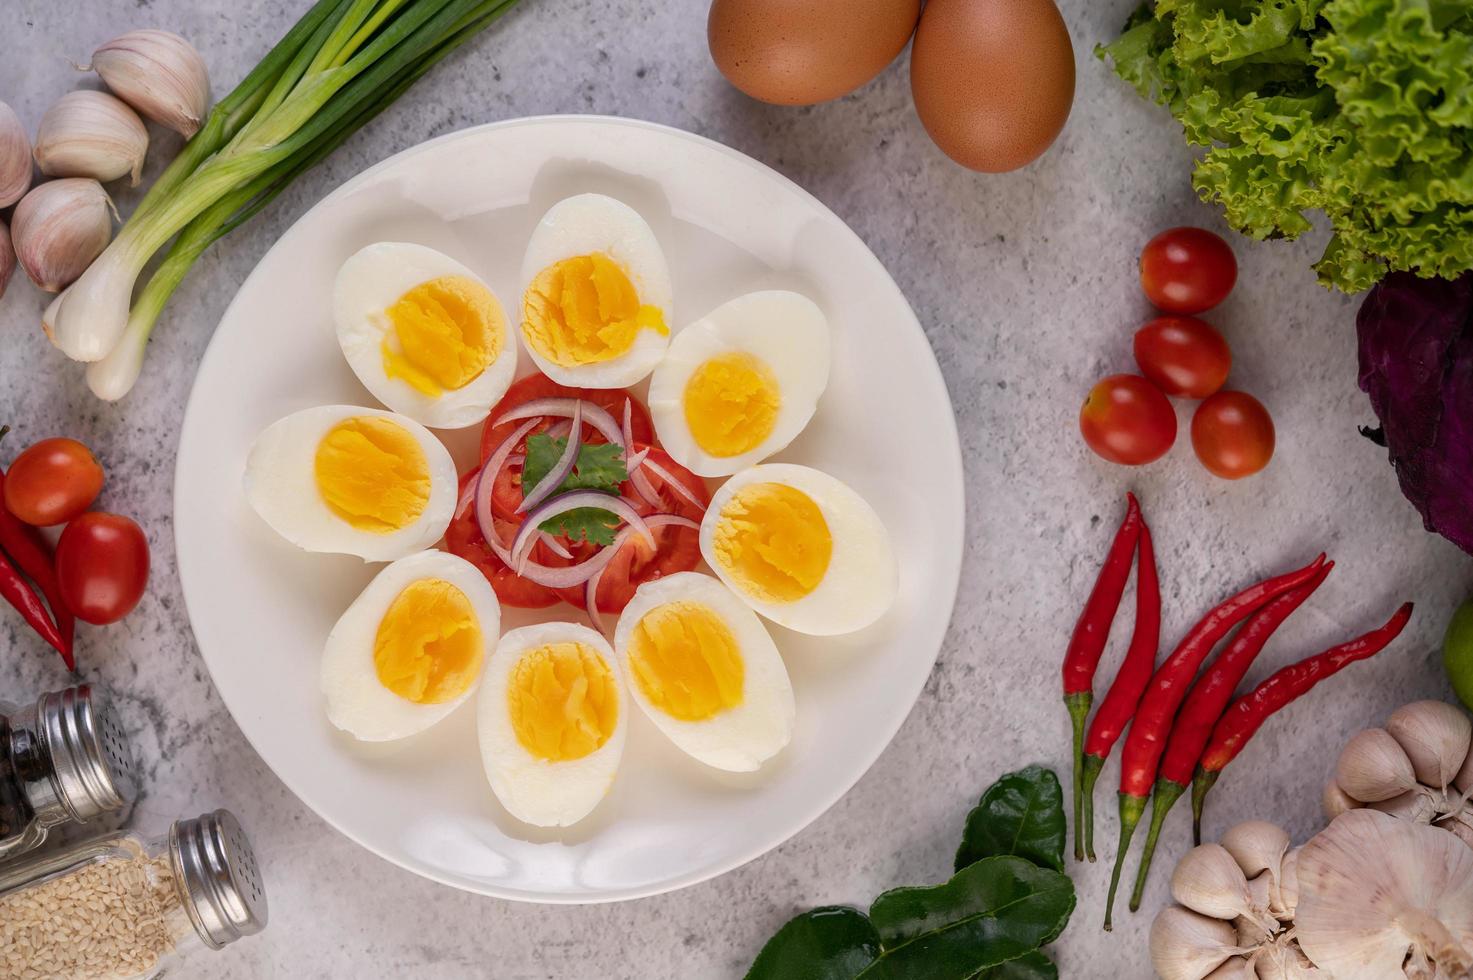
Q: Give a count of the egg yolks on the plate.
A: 8